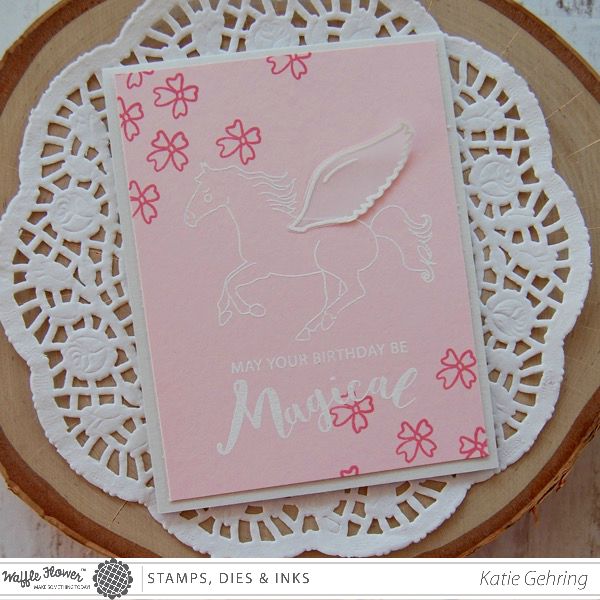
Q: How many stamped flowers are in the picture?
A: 12